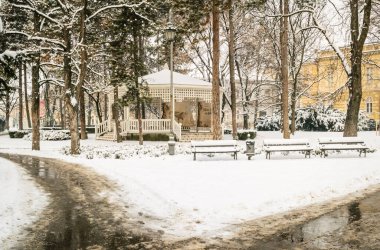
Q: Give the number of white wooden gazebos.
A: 1